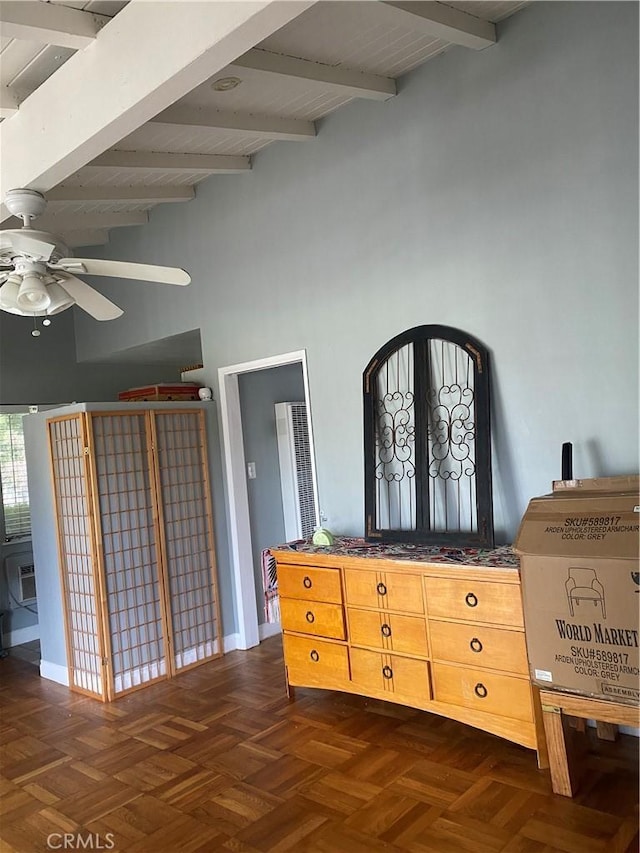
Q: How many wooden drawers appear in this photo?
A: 9